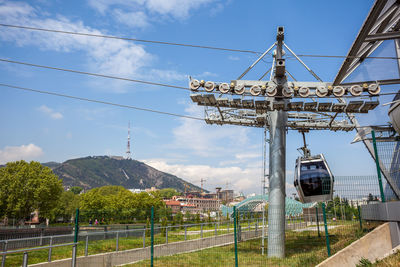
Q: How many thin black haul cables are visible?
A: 3